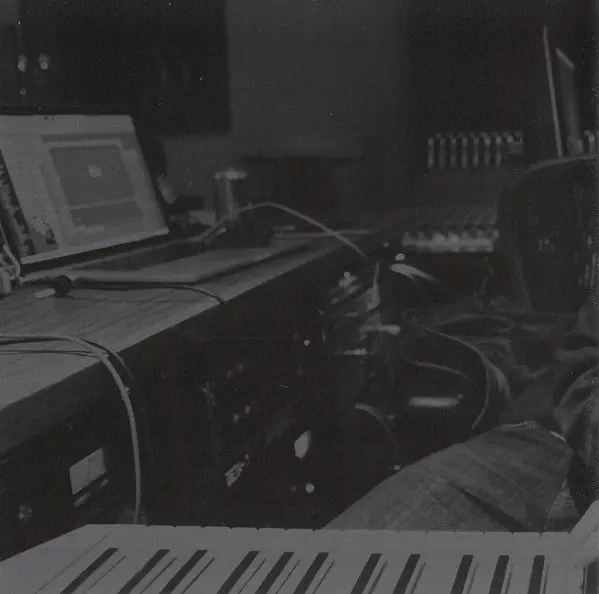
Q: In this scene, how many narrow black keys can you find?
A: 11